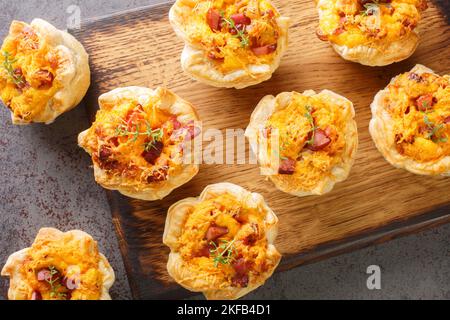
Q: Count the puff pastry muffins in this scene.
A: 8